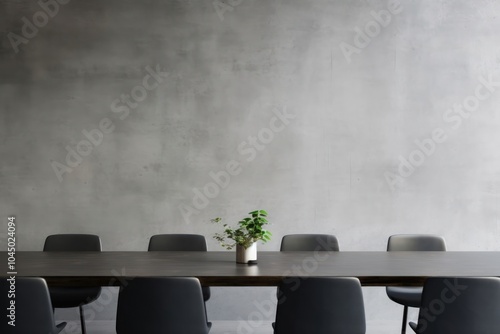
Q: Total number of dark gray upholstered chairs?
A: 8